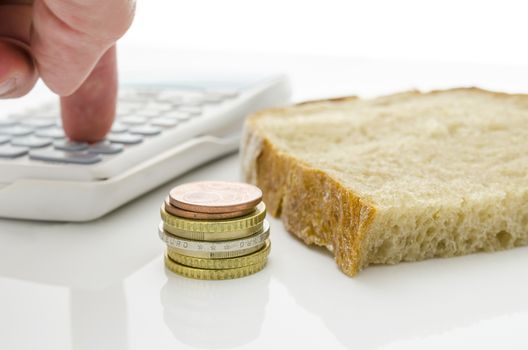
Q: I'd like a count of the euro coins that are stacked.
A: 8